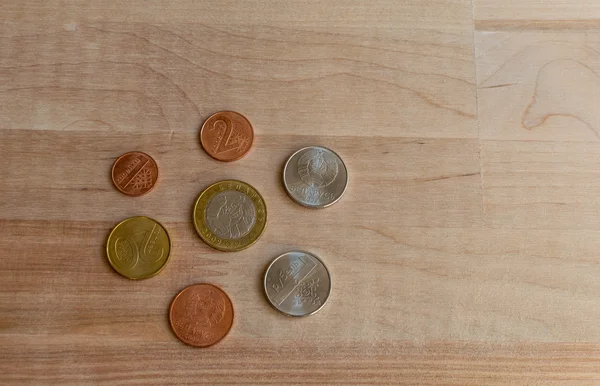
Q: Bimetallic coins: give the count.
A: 1